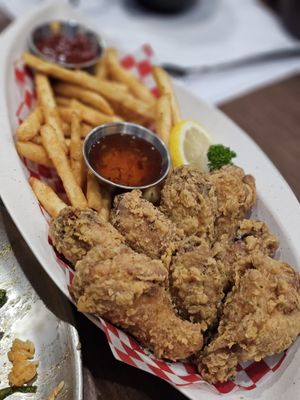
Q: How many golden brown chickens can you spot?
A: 8